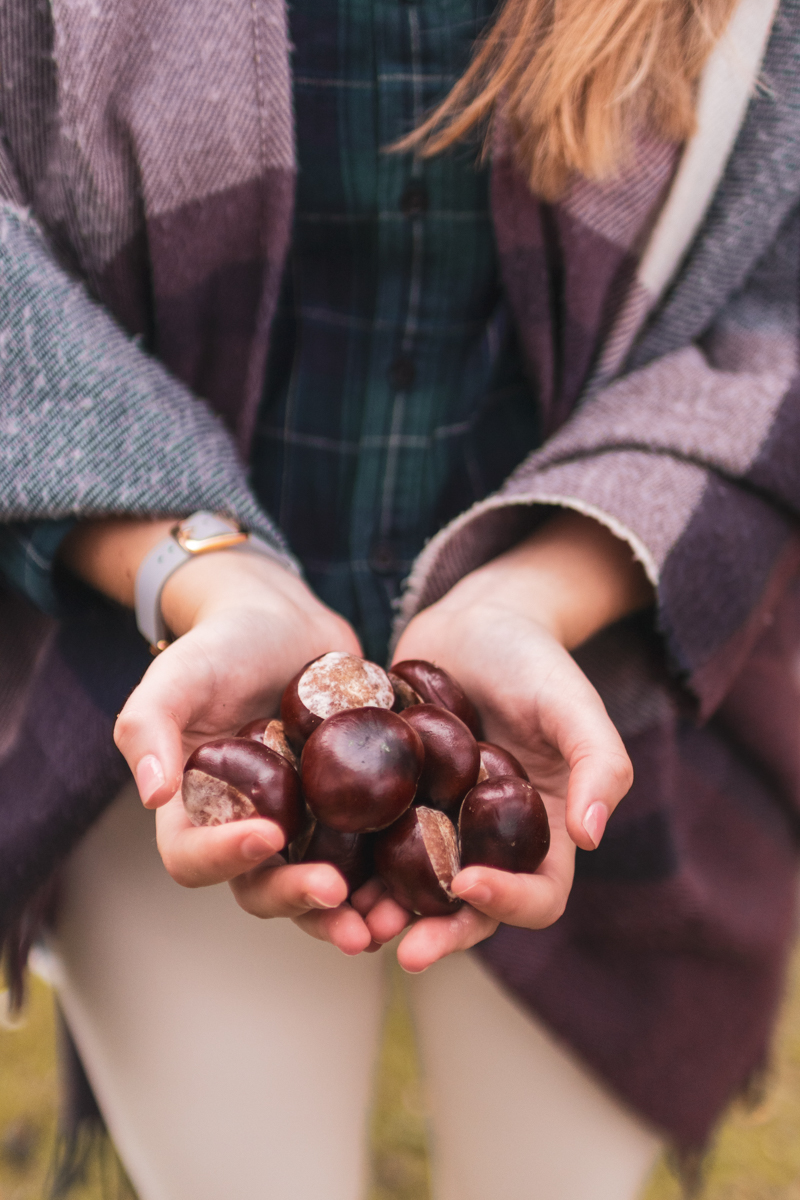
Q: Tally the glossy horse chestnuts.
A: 10